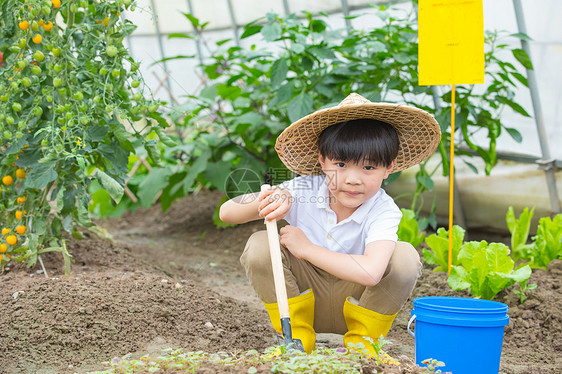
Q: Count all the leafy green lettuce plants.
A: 5